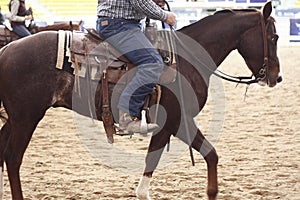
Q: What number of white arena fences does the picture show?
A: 1